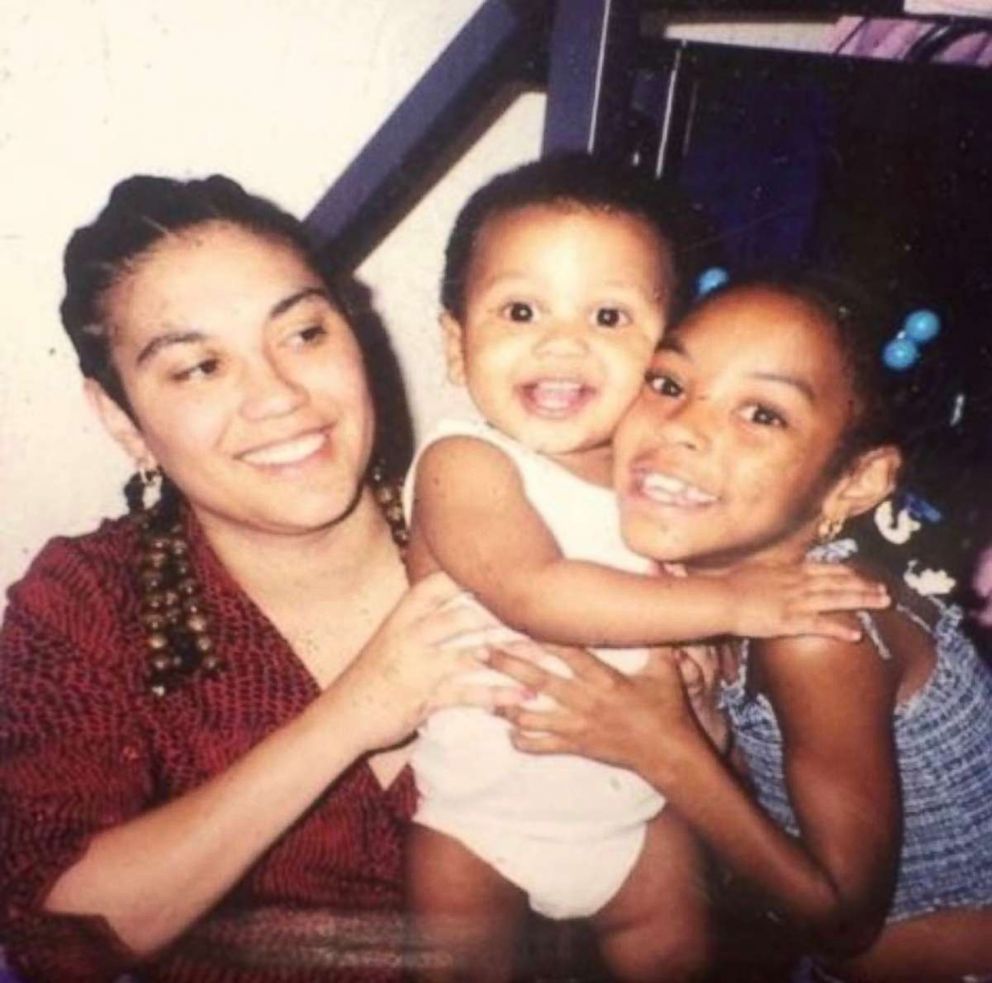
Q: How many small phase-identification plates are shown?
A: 0